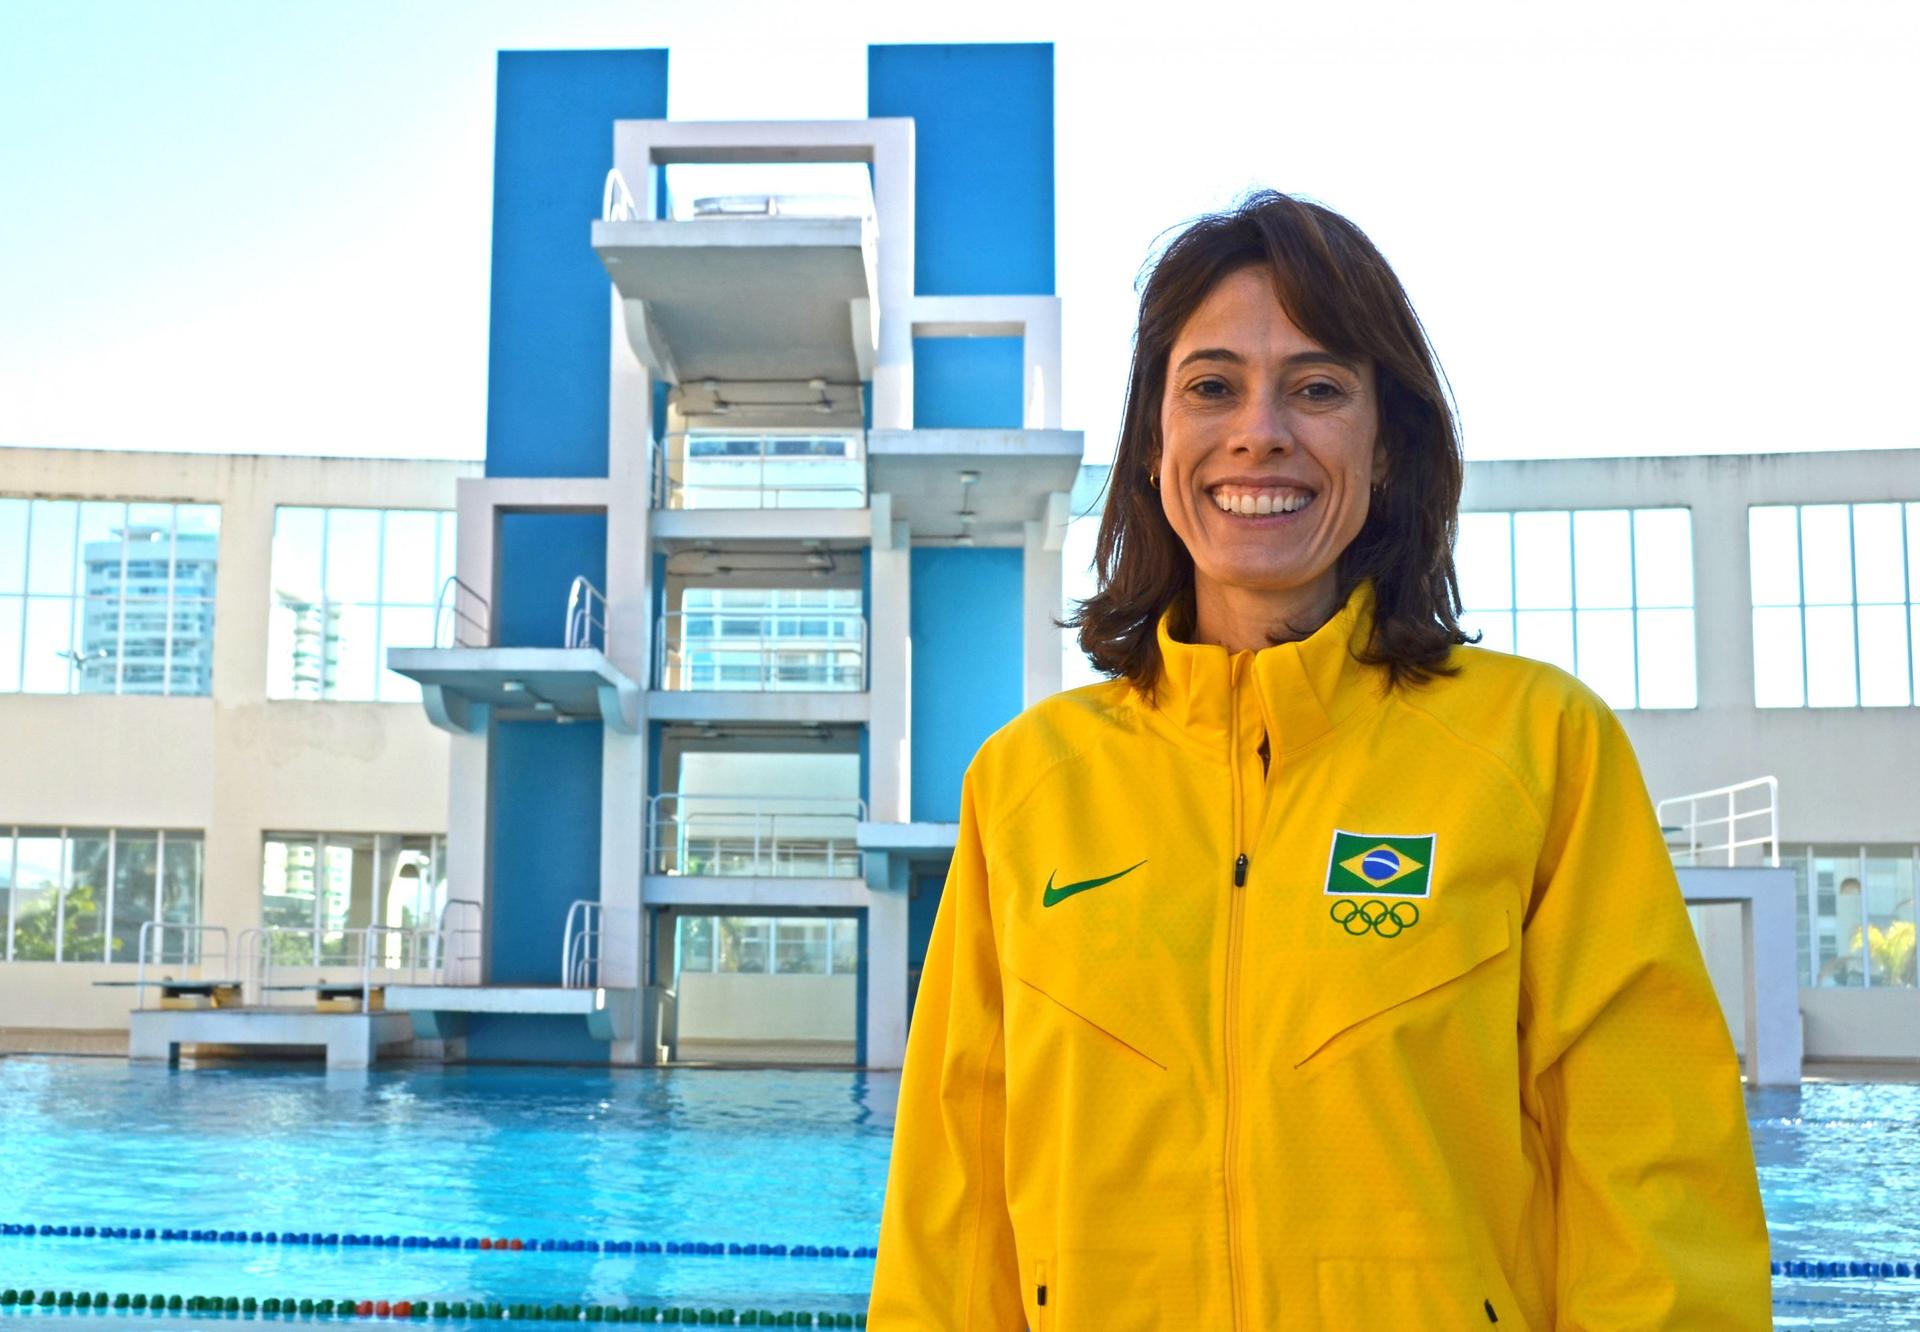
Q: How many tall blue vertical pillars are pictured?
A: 2